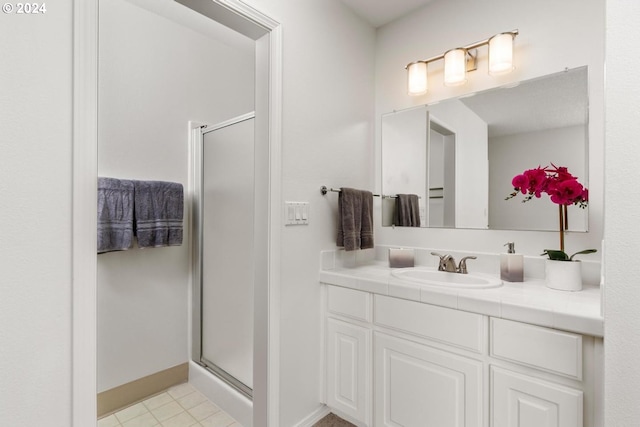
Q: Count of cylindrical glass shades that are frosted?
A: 3